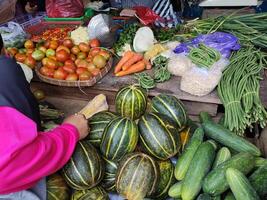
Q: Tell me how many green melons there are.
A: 12